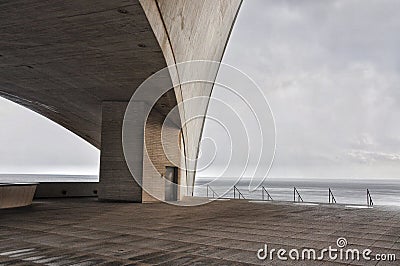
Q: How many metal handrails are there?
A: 6